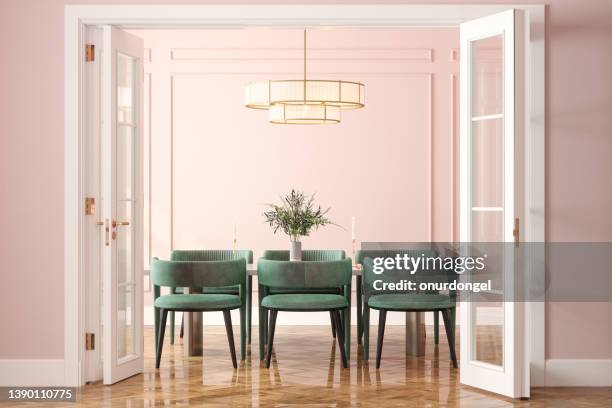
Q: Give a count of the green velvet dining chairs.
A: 6